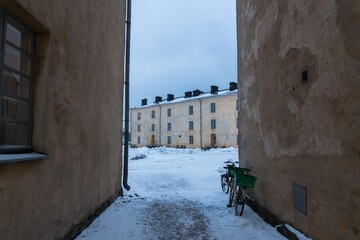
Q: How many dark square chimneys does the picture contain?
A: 7